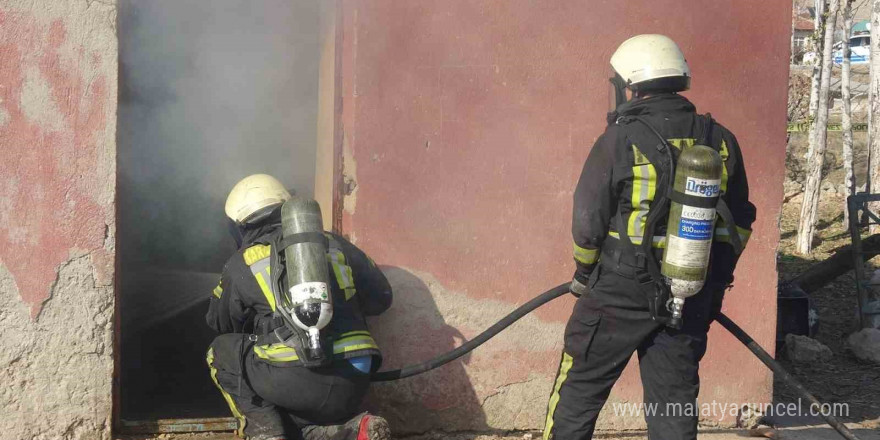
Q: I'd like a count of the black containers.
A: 1